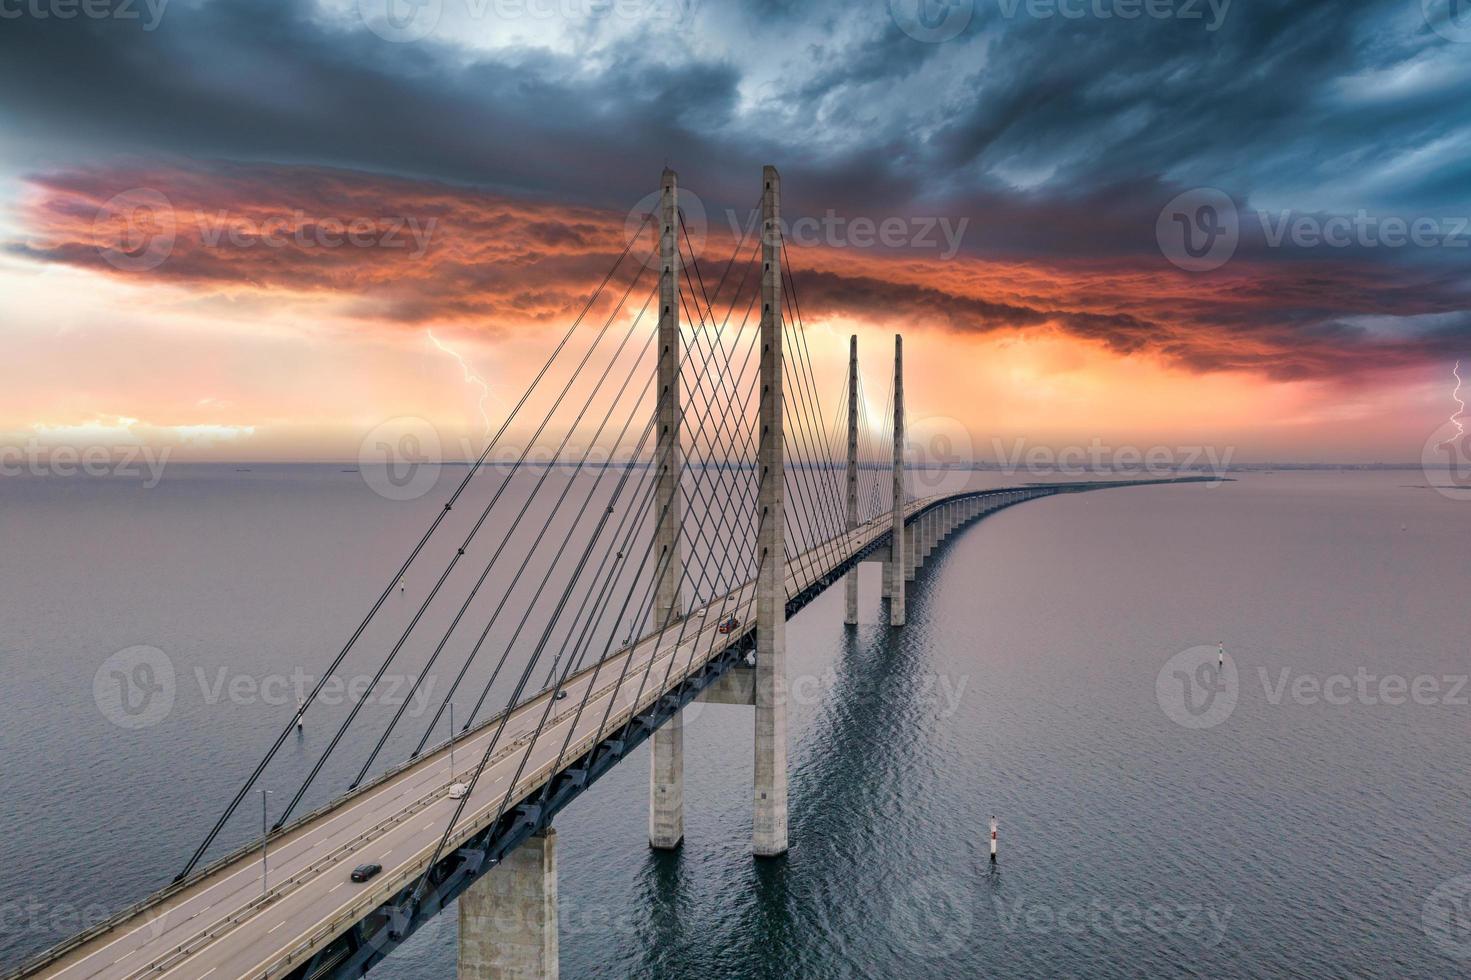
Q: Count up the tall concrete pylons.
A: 4